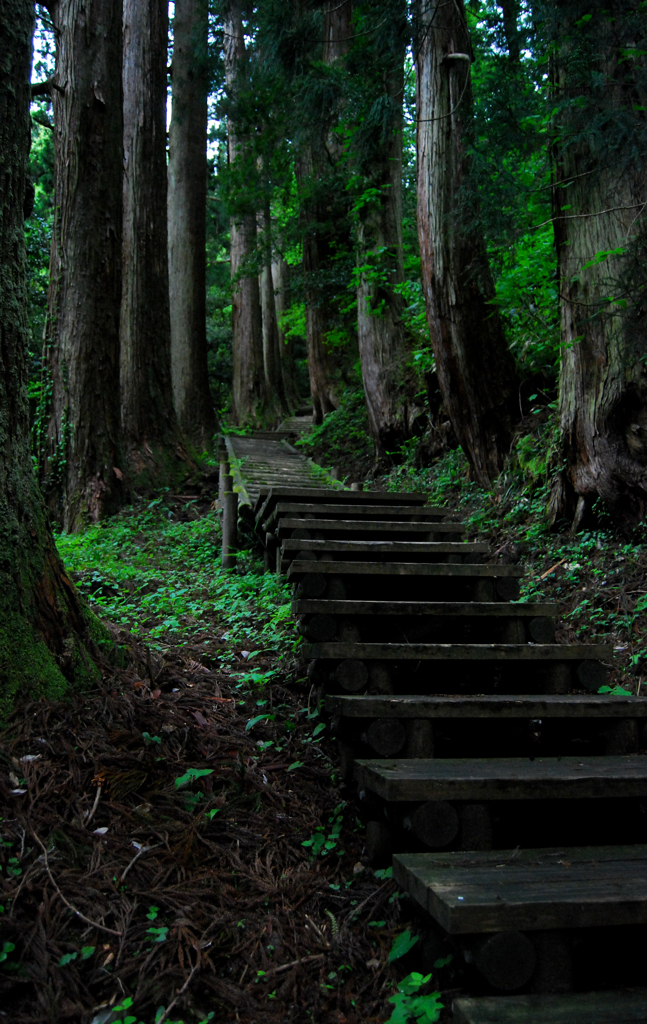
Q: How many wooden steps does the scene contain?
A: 11